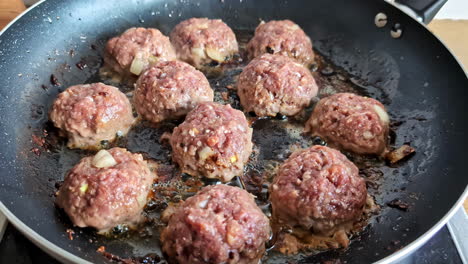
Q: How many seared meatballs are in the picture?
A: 11